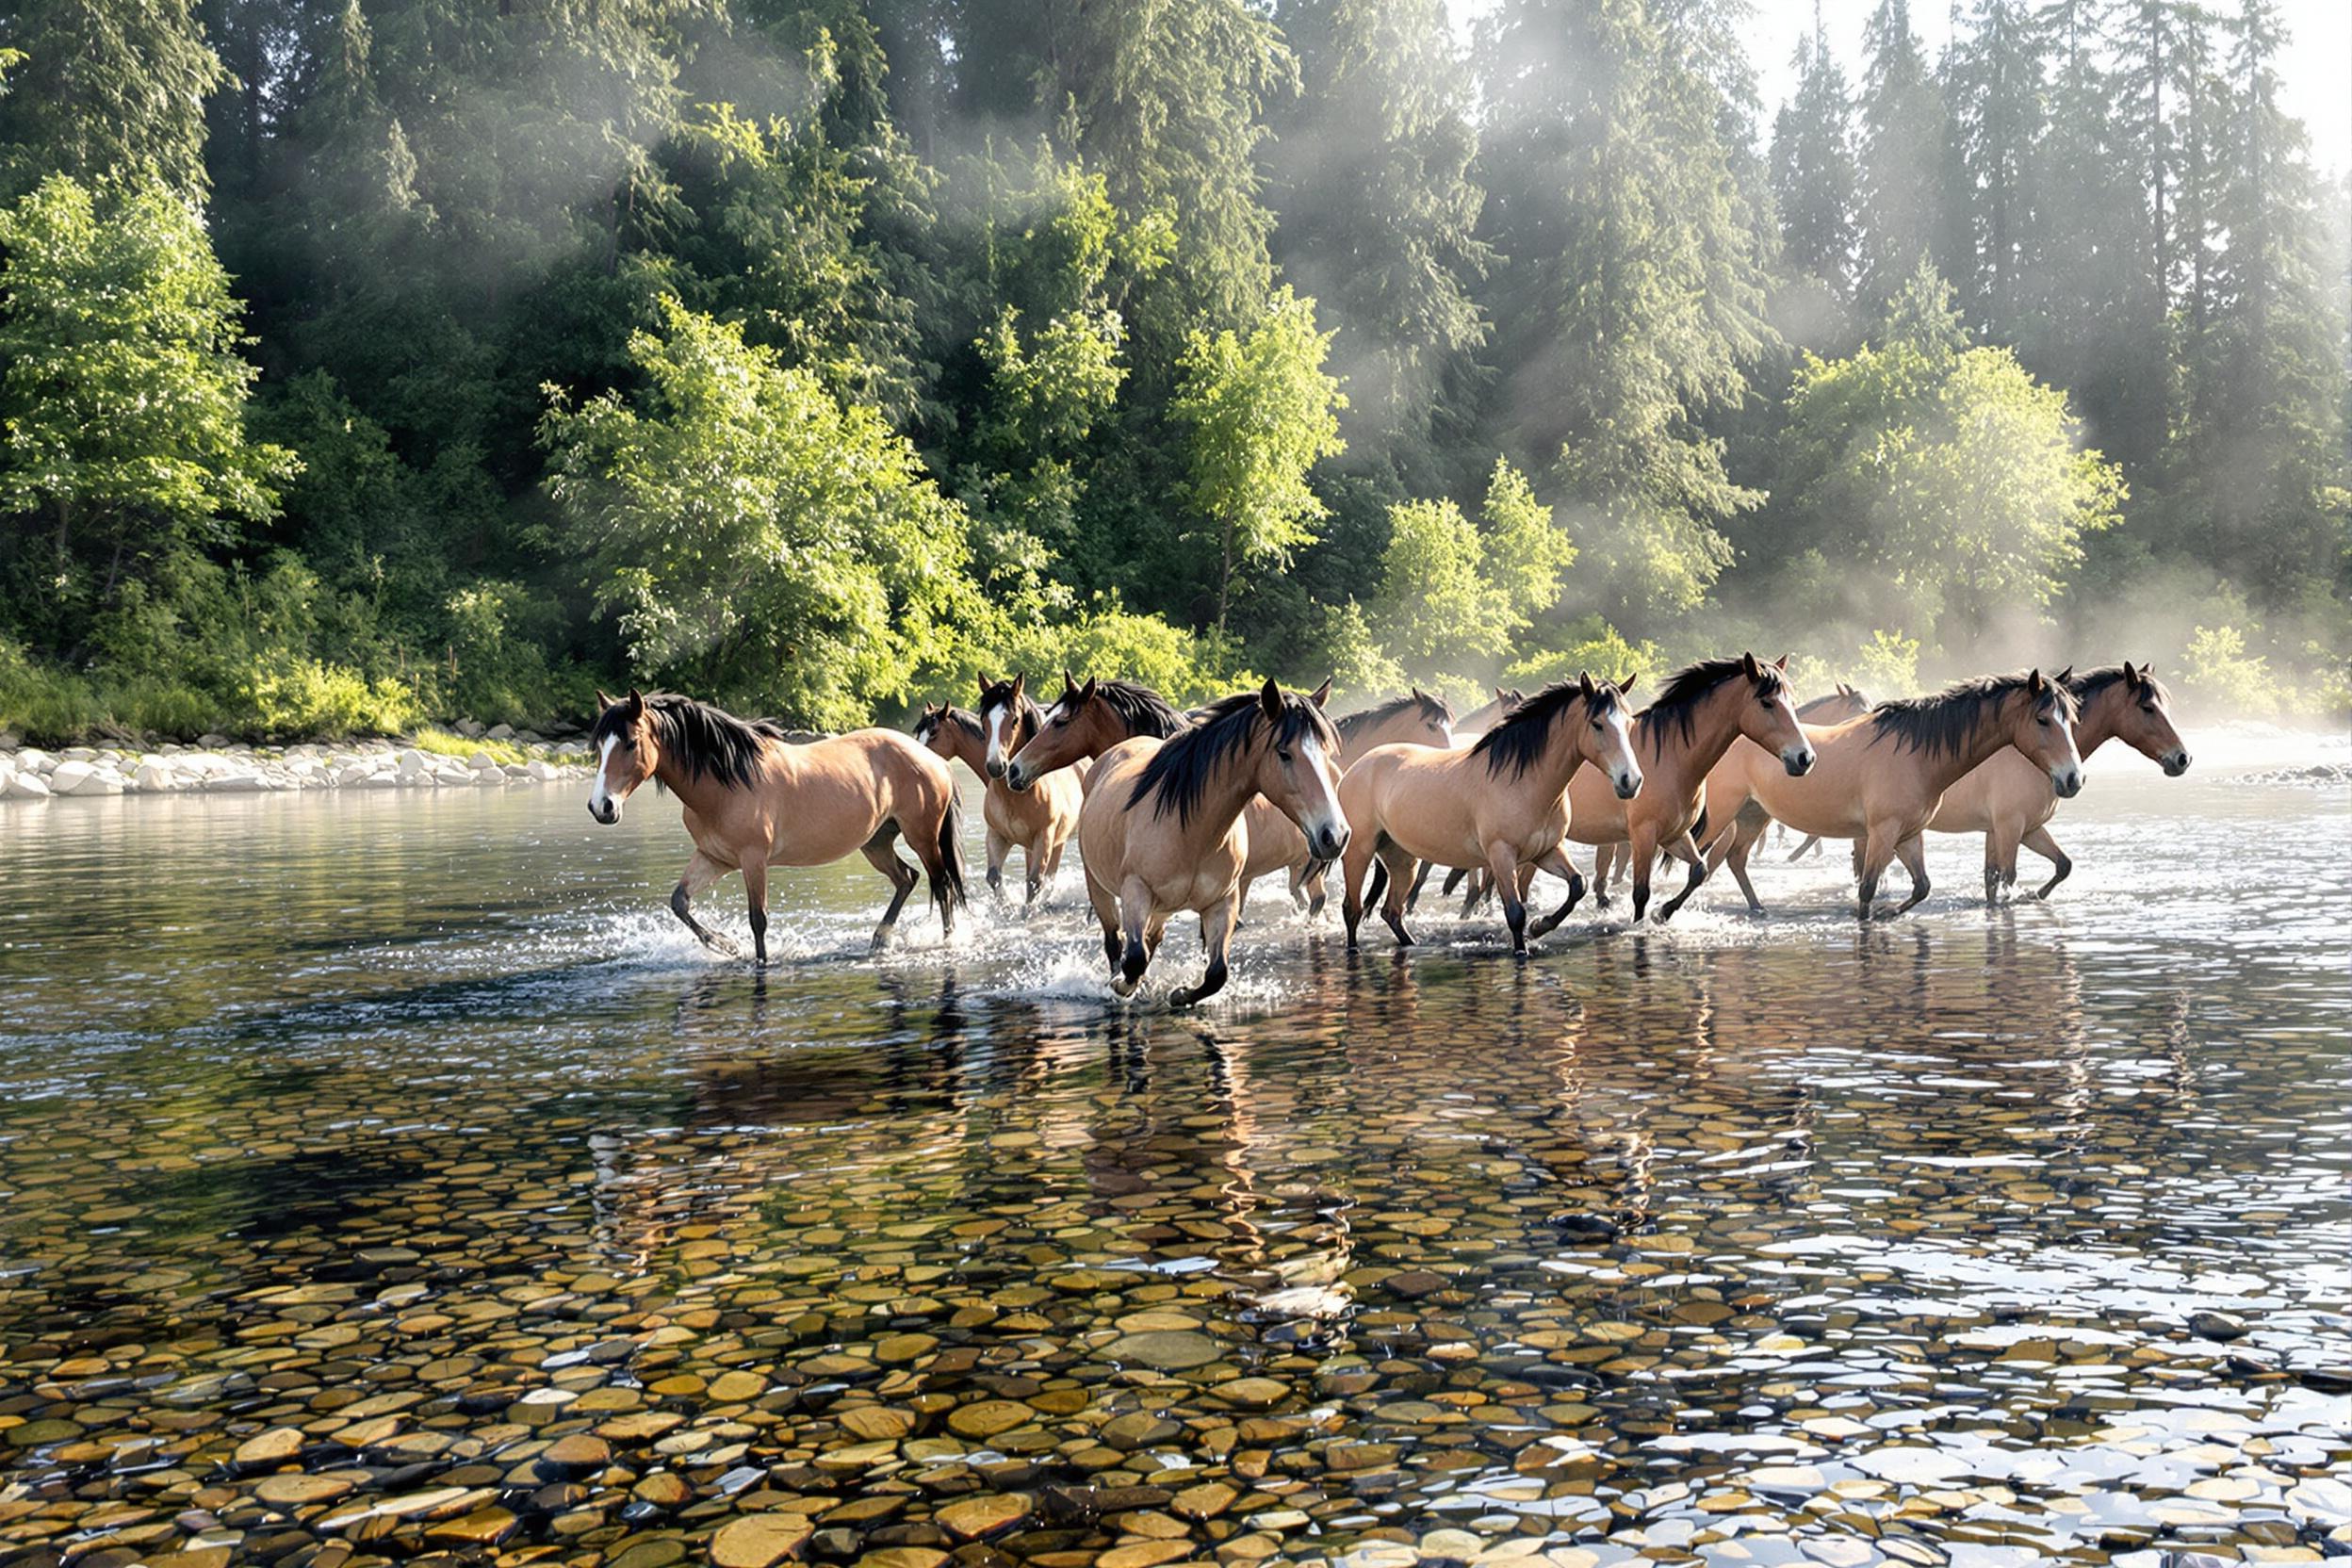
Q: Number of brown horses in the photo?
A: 12